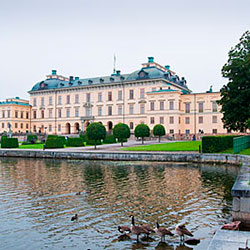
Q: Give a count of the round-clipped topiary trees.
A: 4